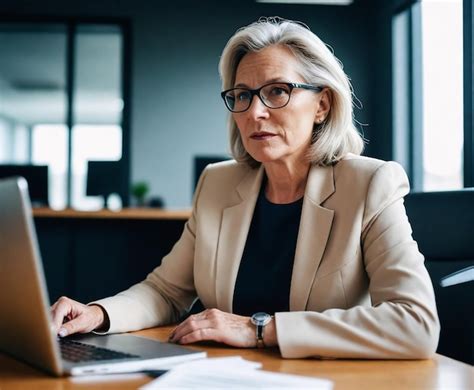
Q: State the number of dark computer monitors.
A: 3